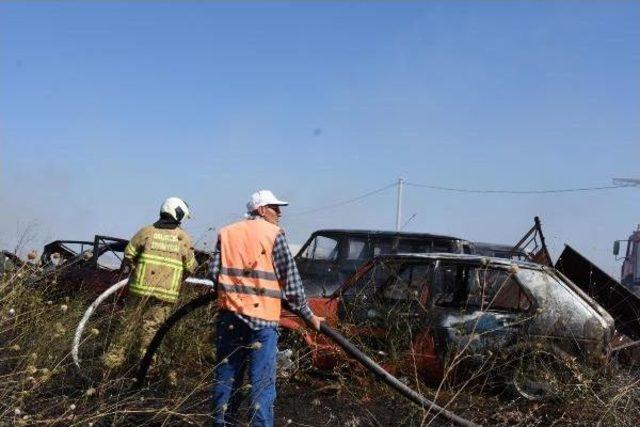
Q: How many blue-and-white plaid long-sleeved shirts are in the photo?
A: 1